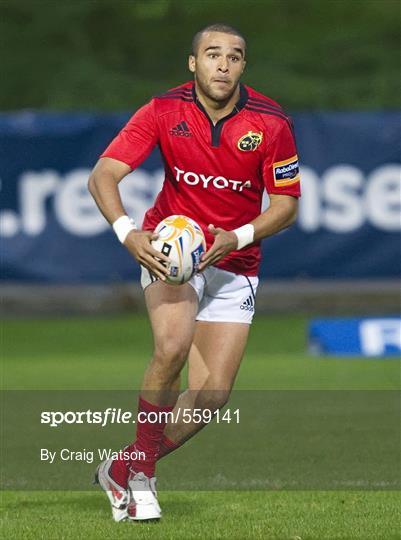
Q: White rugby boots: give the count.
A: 2